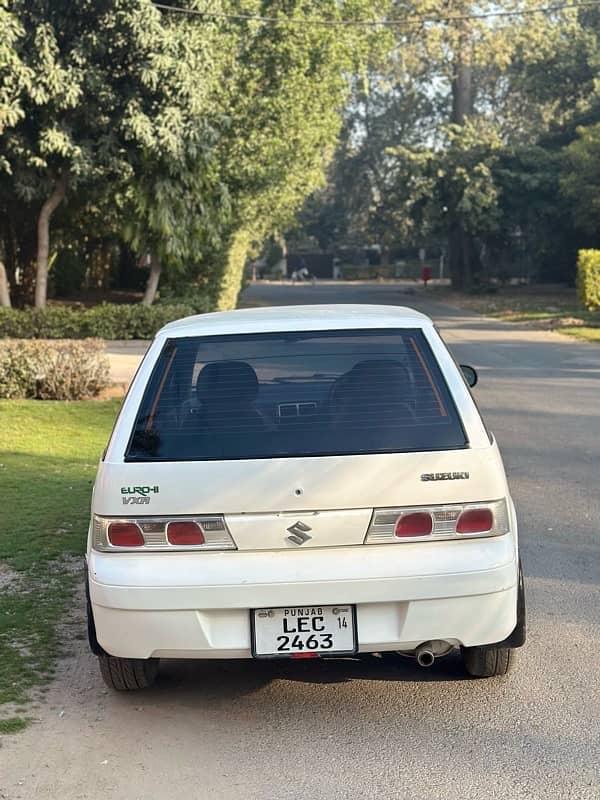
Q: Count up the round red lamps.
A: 4